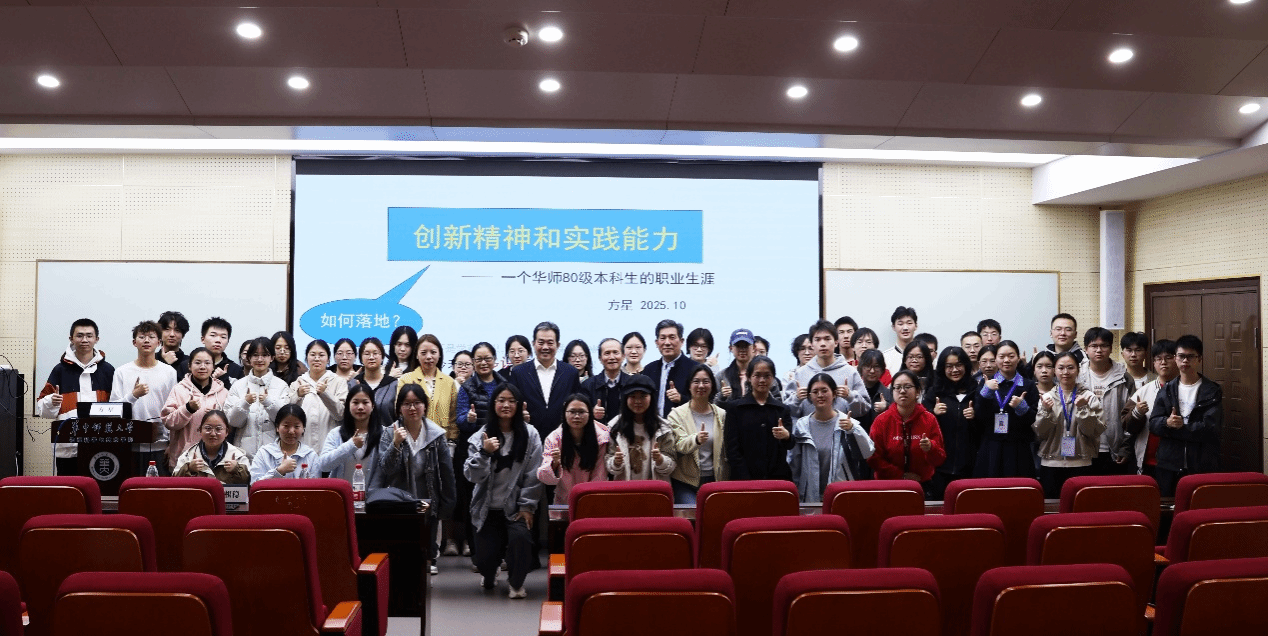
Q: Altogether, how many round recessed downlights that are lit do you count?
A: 11